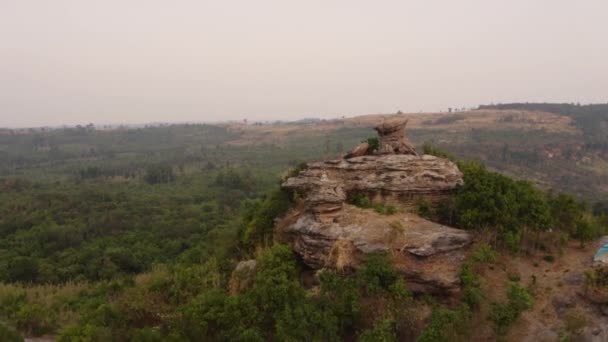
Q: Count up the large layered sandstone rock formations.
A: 1